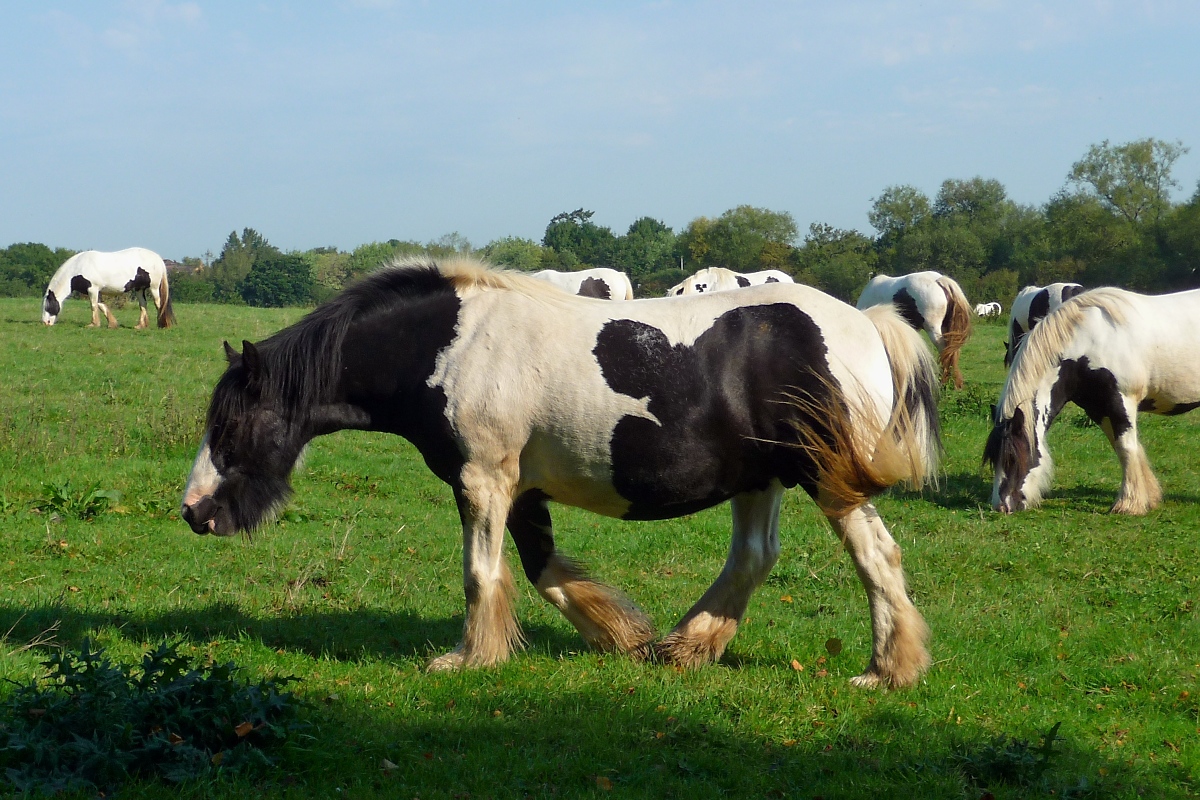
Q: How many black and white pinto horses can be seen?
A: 8